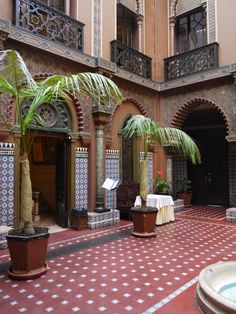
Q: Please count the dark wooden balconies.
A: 3